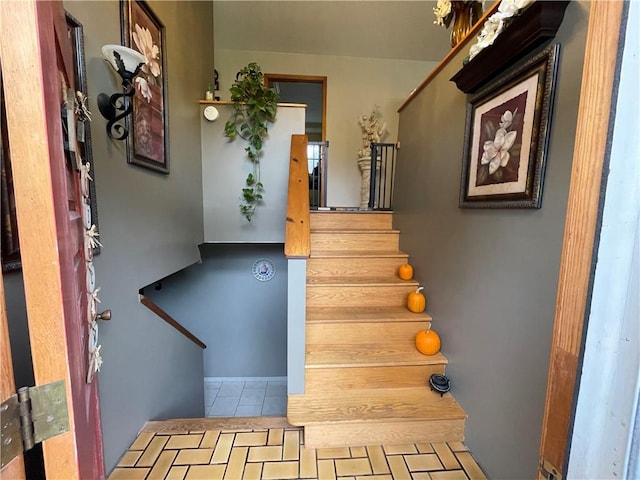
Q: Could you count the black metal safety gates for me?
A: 1